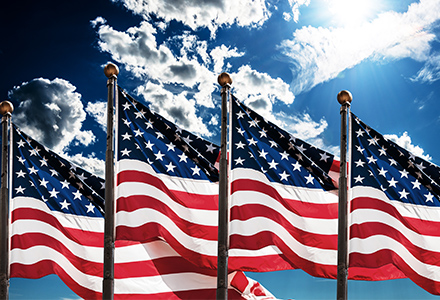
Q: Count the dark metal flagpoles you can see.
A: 4